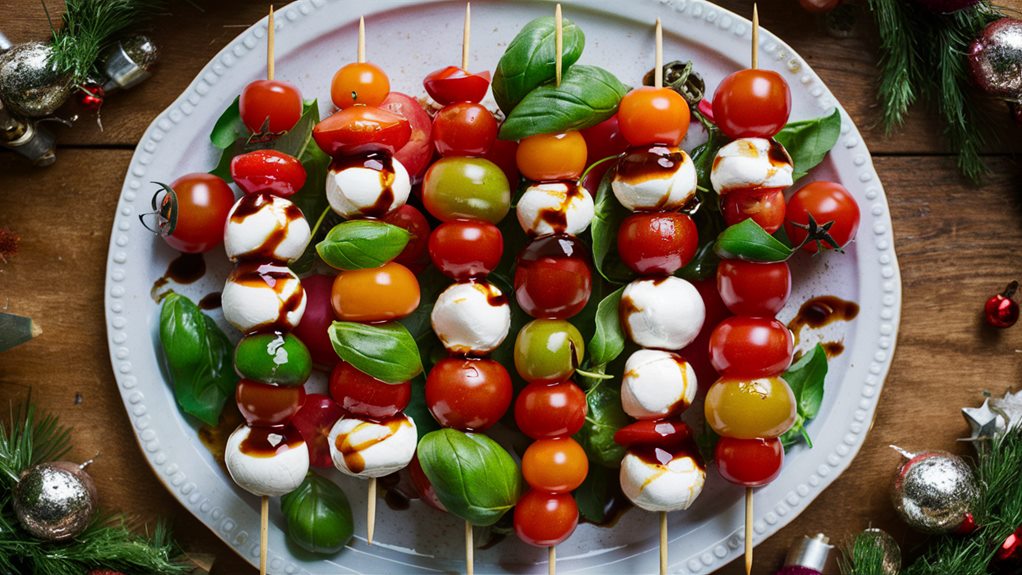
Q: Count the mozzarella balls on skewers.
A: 12